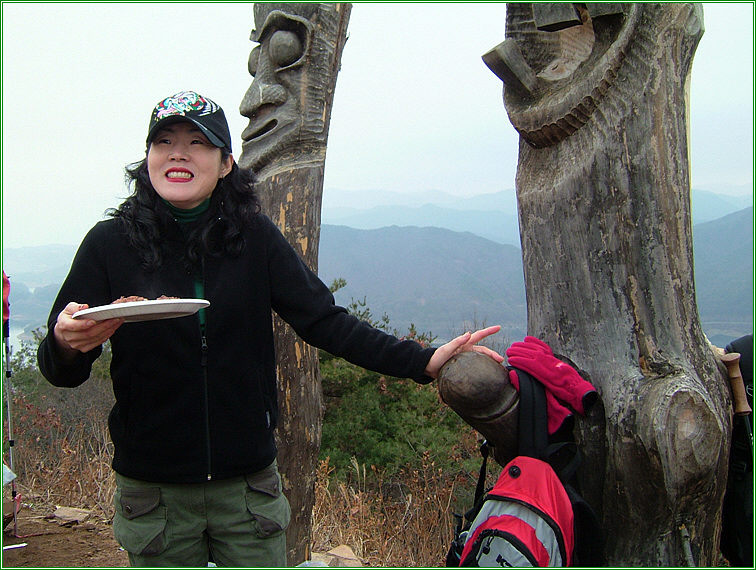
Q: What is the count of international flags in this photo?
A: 0